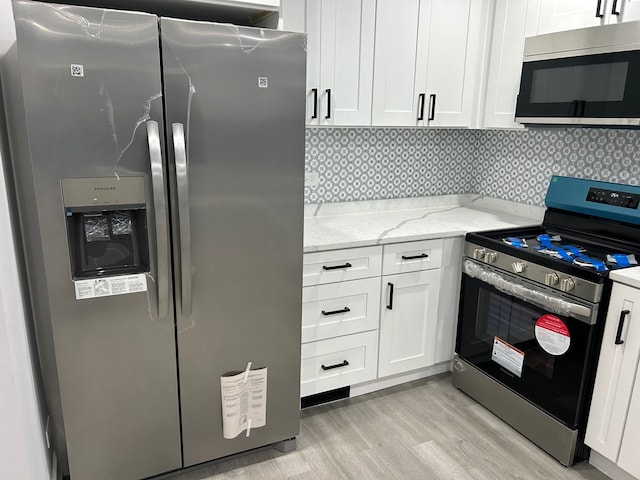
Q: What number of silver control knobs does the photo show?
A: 5